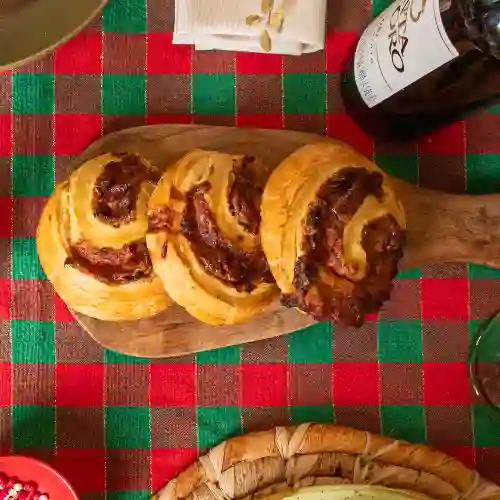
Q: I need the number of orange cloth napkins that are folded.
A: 0